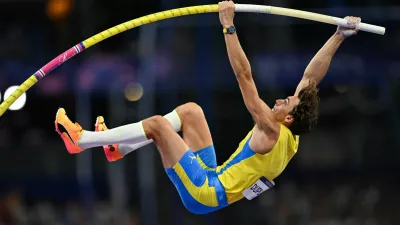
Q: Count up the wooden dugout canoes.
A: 0